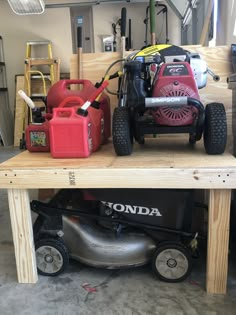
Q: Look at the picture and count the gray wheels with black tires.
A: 2